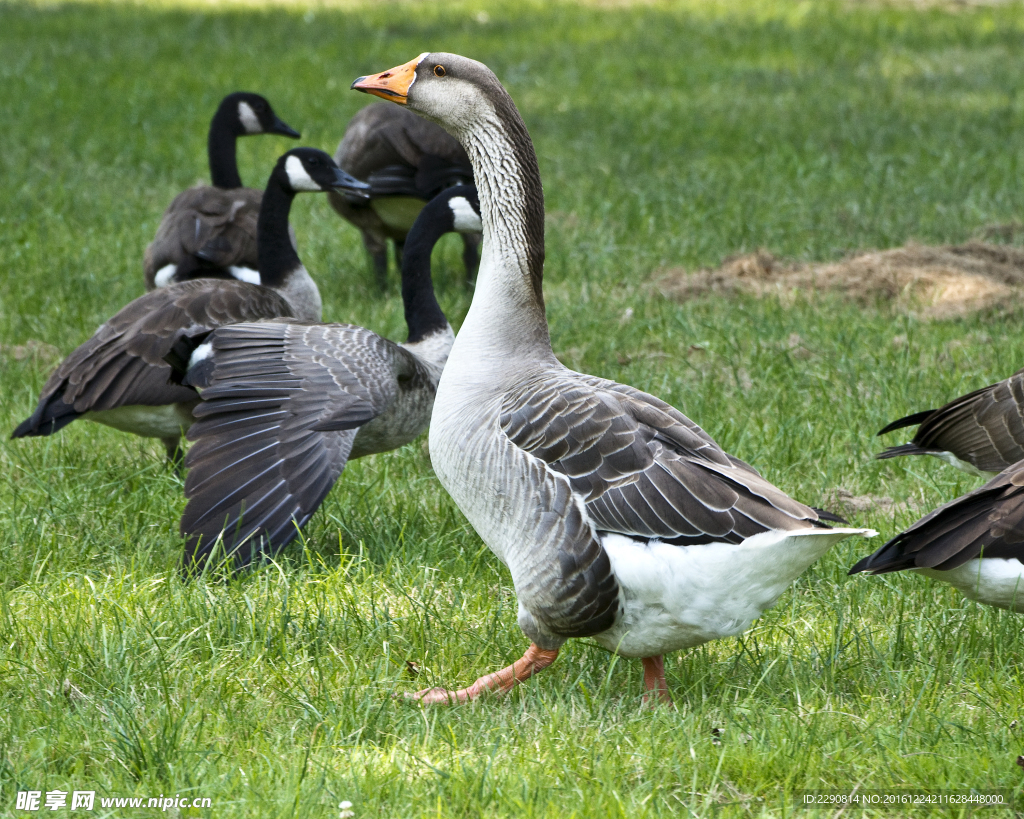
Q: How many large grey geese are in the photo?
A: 1